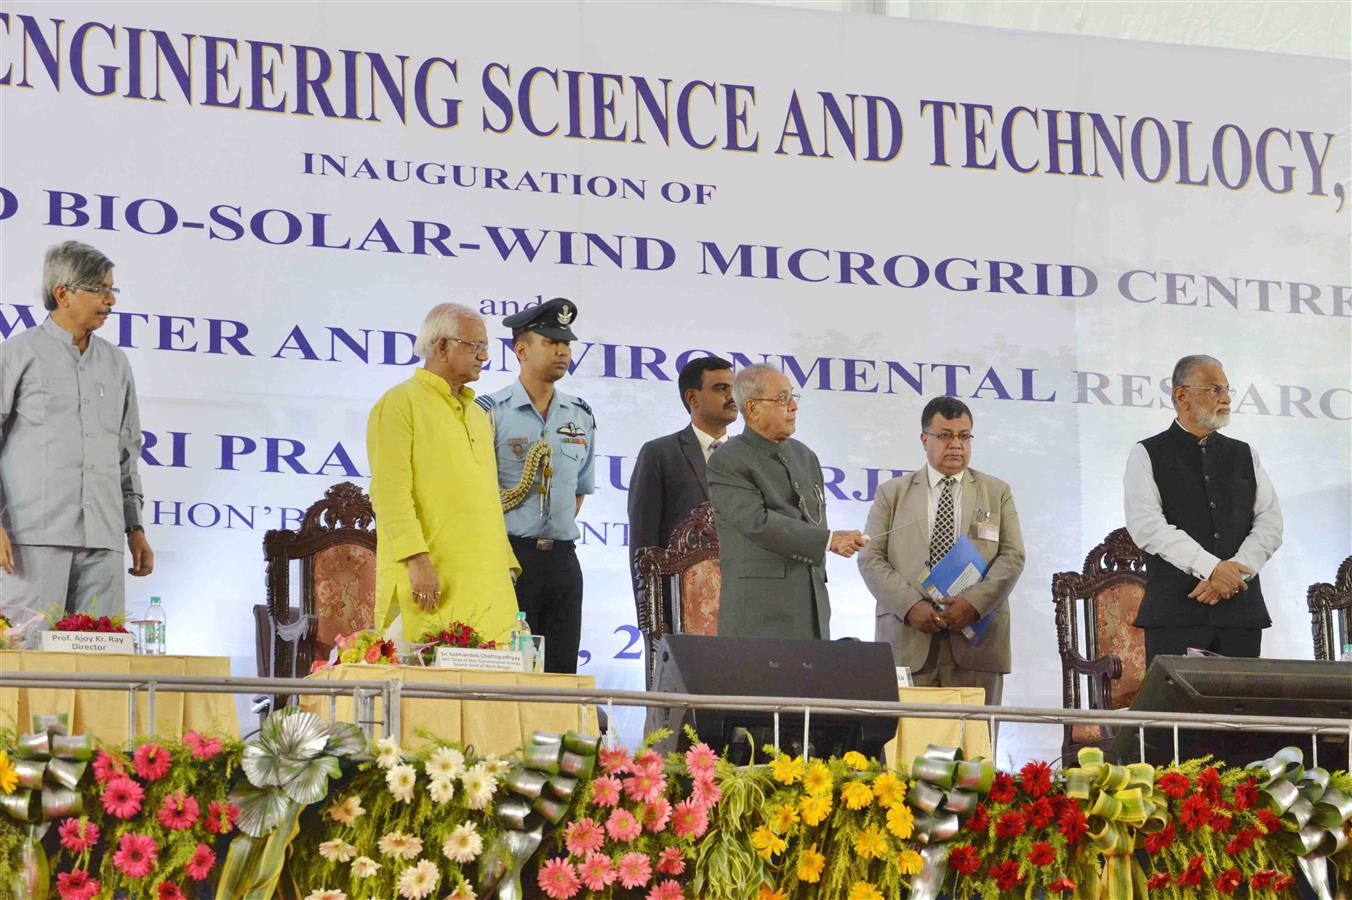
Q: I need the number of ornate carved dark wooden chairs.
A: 4